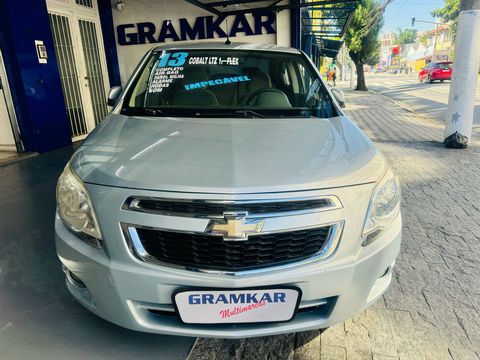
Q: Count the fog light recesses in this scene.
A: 2